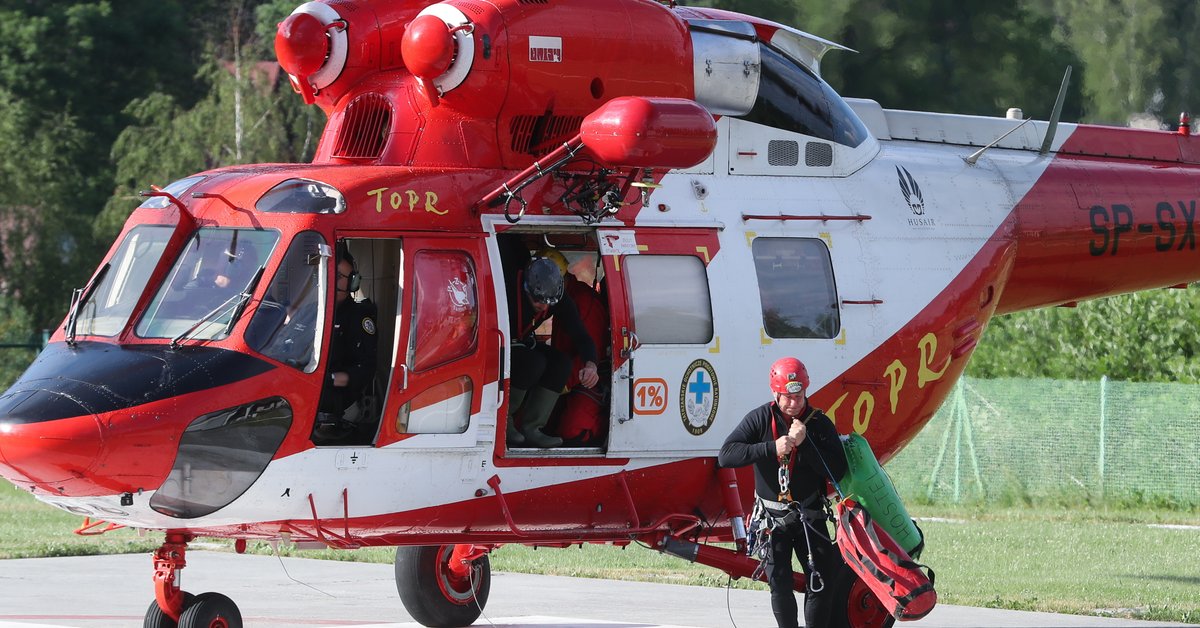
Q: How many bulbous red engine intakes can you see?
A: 2